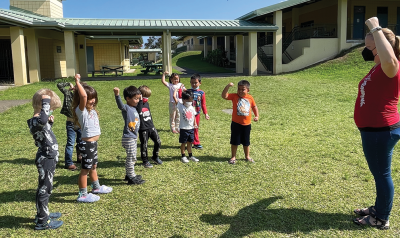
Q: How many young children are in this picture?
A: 9